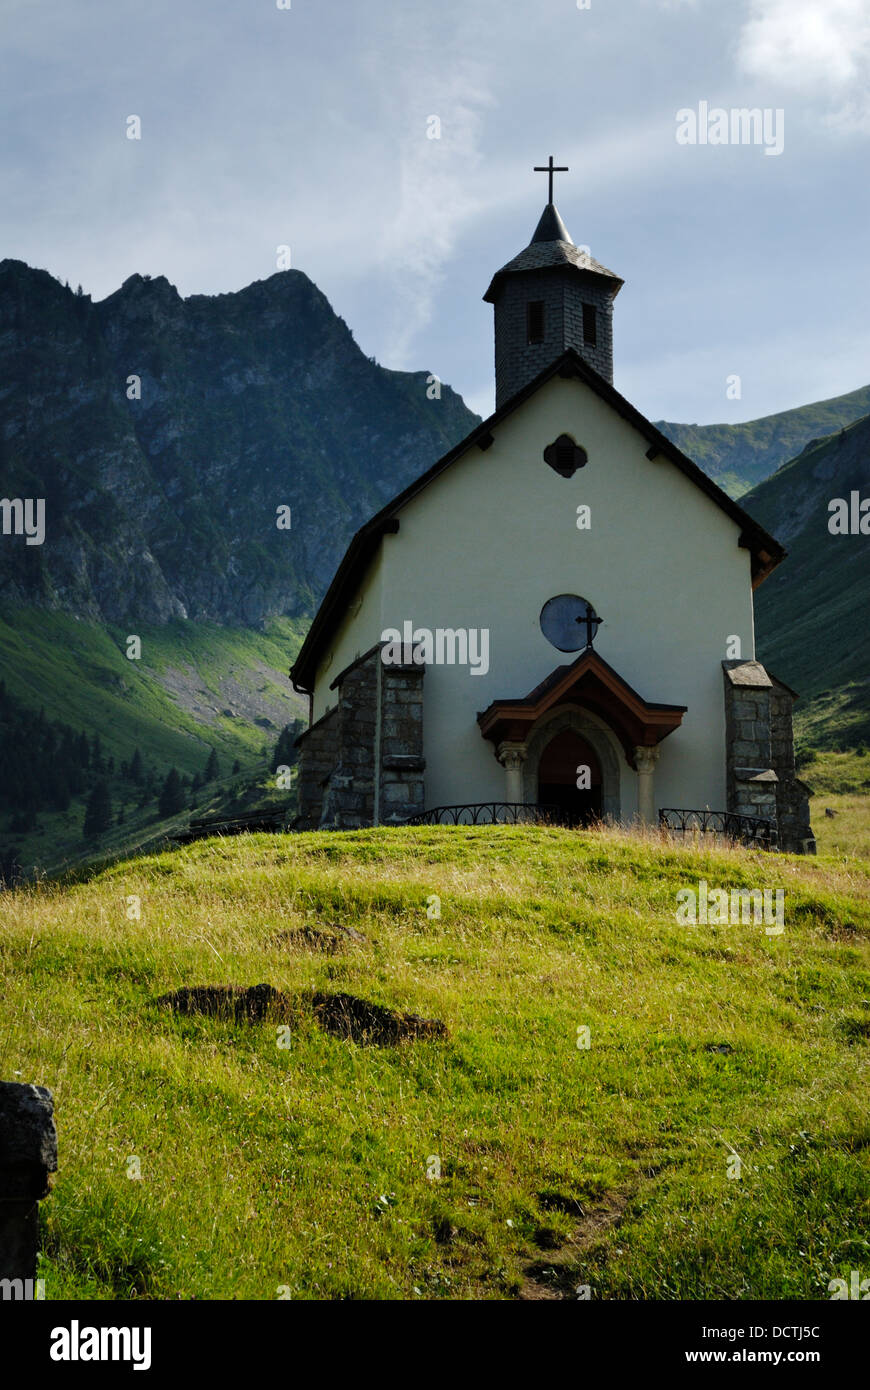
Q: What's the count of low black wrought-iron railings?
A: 2